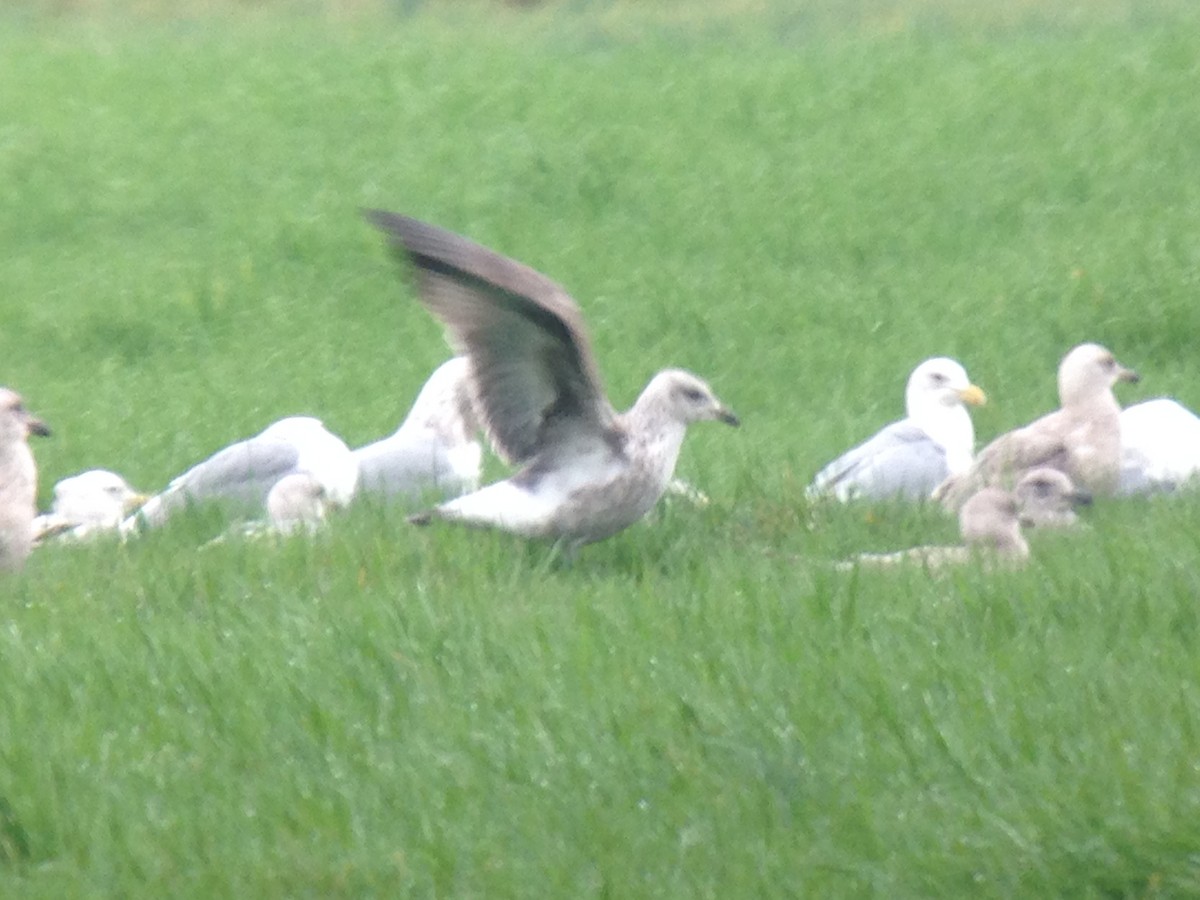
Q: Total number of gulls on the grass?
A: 11